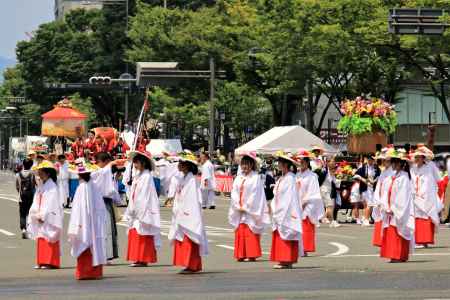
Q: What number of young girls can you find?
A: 10